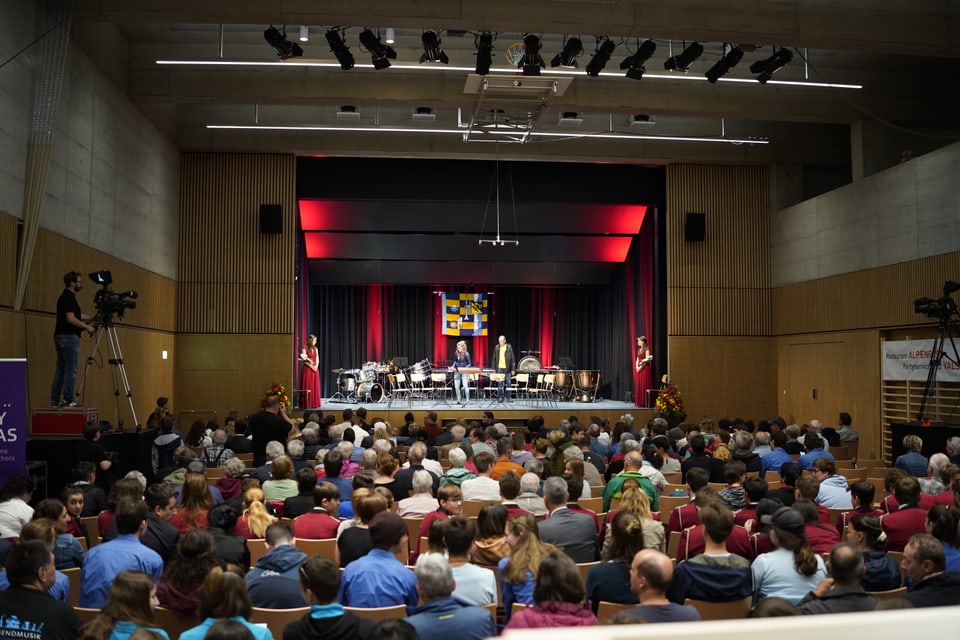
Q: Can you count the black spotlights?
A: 12